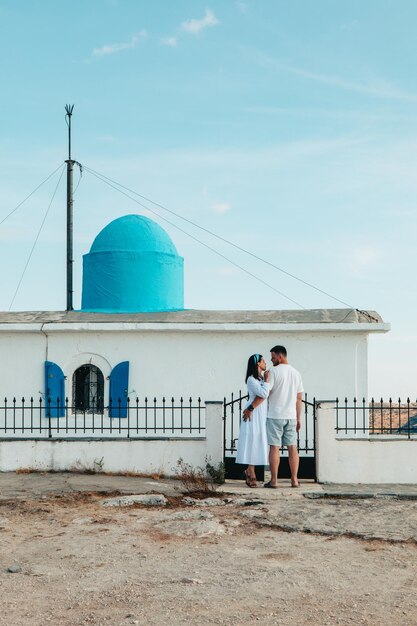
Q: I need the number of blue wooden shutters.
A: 2